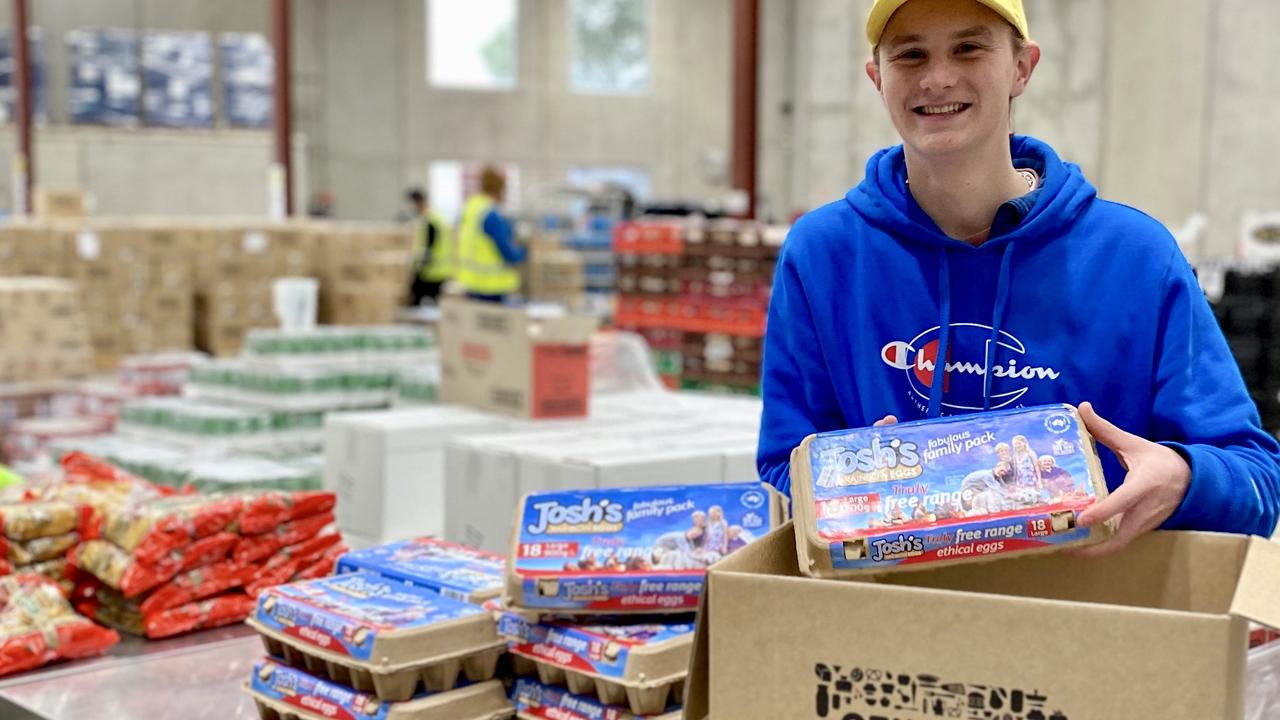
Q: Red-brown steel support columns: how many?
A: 3